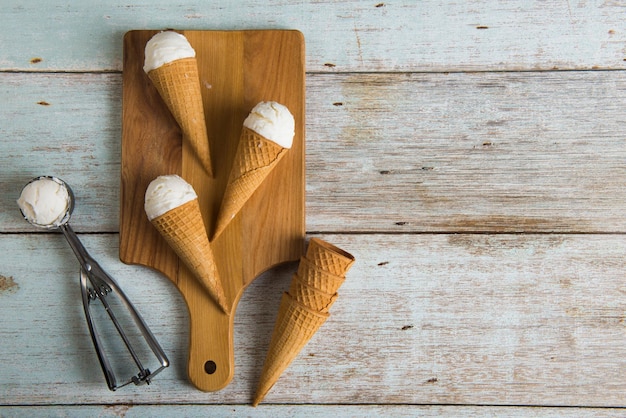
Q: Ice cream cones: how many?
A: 7